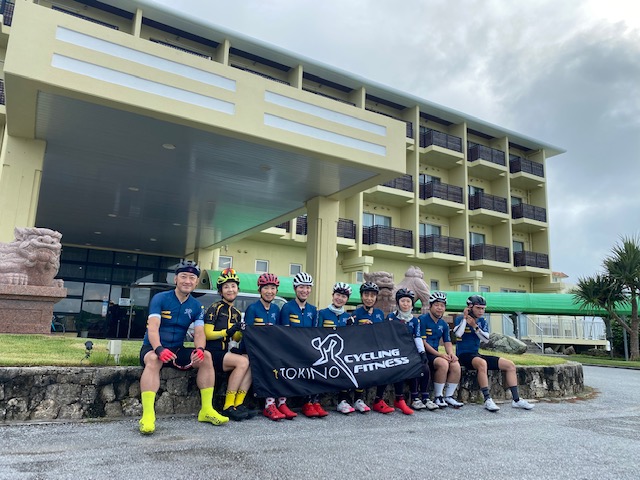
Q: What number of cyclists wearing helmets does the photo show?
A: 9